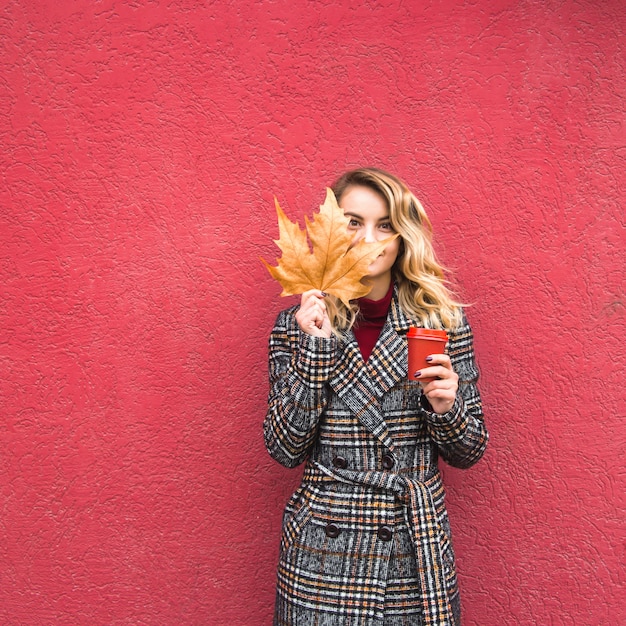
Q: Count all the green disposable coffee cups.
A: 0